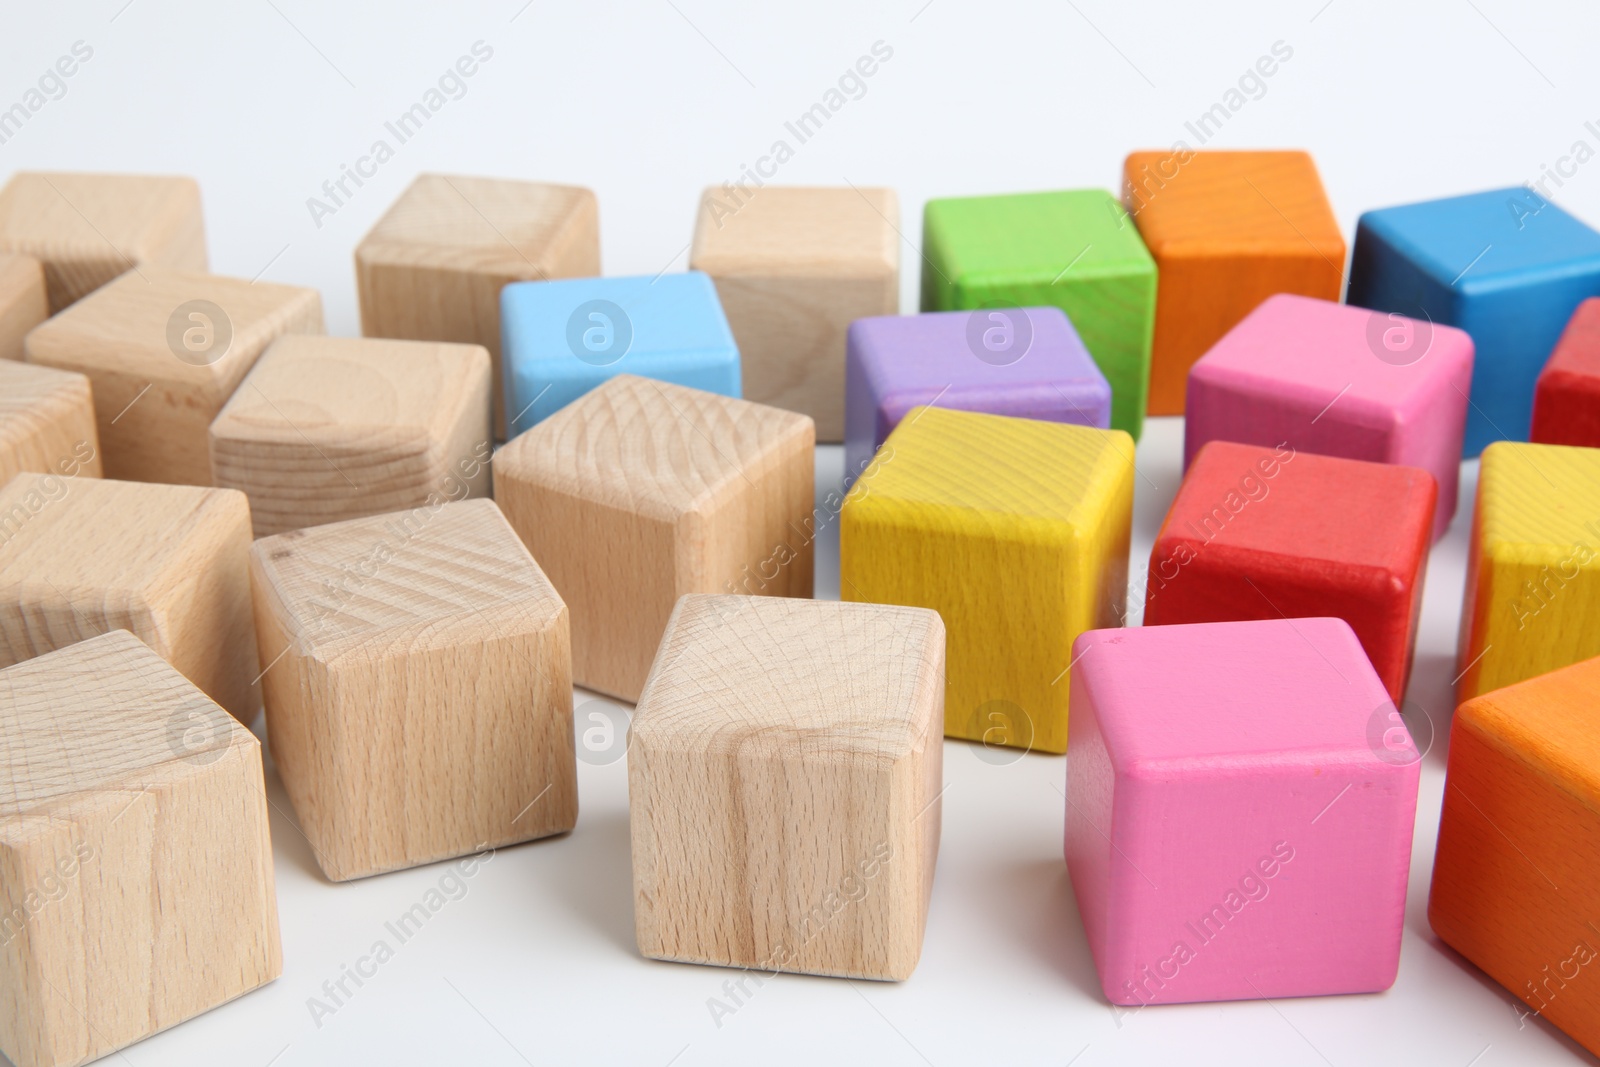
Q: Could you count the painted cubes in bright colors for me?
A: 12